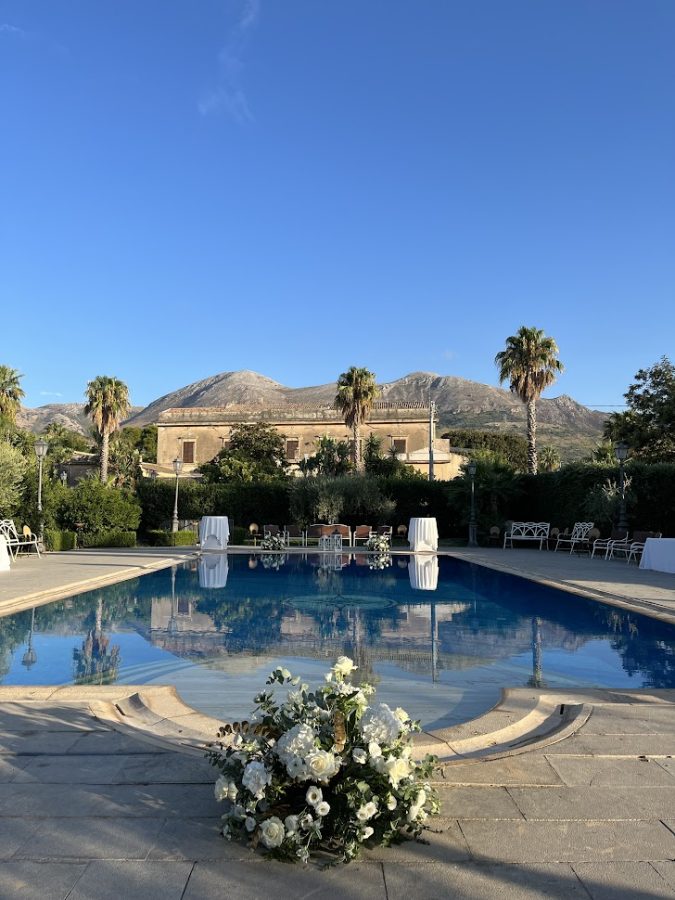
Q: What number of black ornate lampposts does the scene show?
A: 4